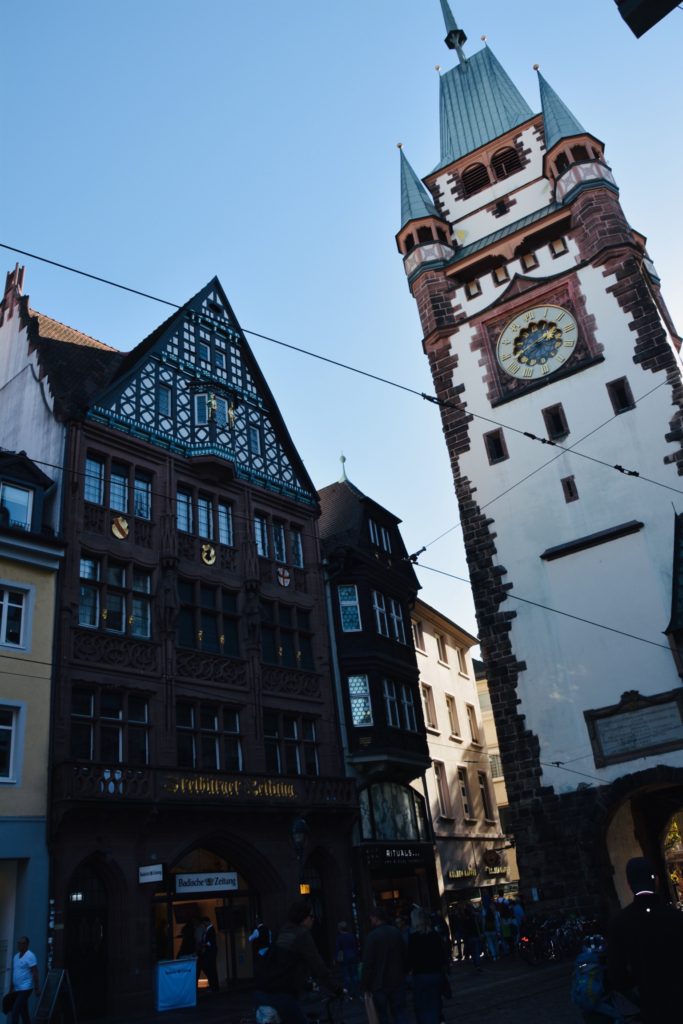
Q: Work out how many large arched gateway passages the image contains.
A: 1